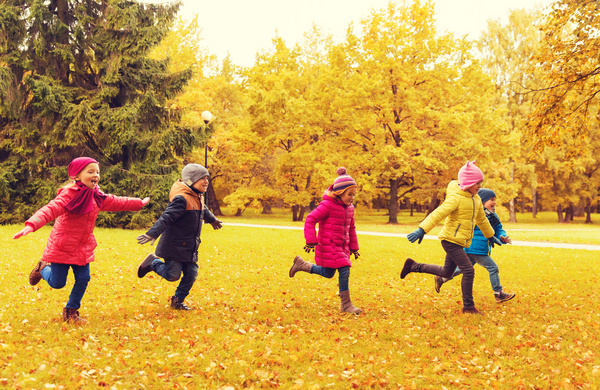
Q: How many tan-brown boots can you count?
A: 2